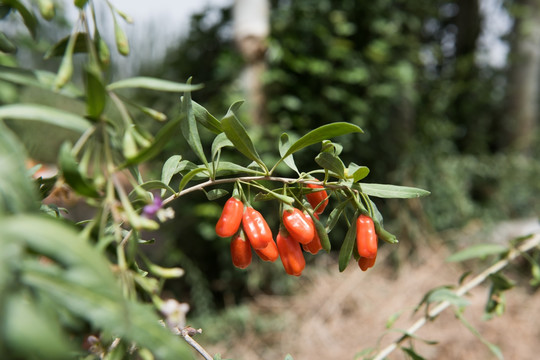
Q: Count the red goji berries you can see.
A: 10